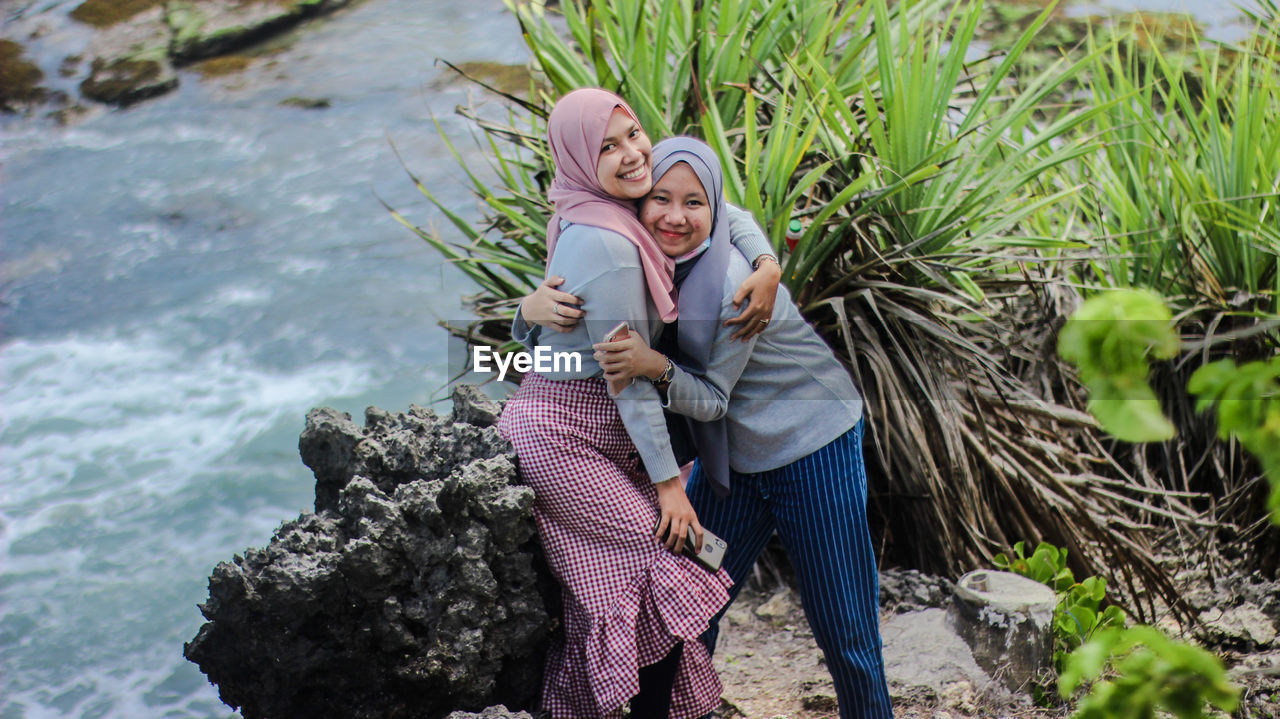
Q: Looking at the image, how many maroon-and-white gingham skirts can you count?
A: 1